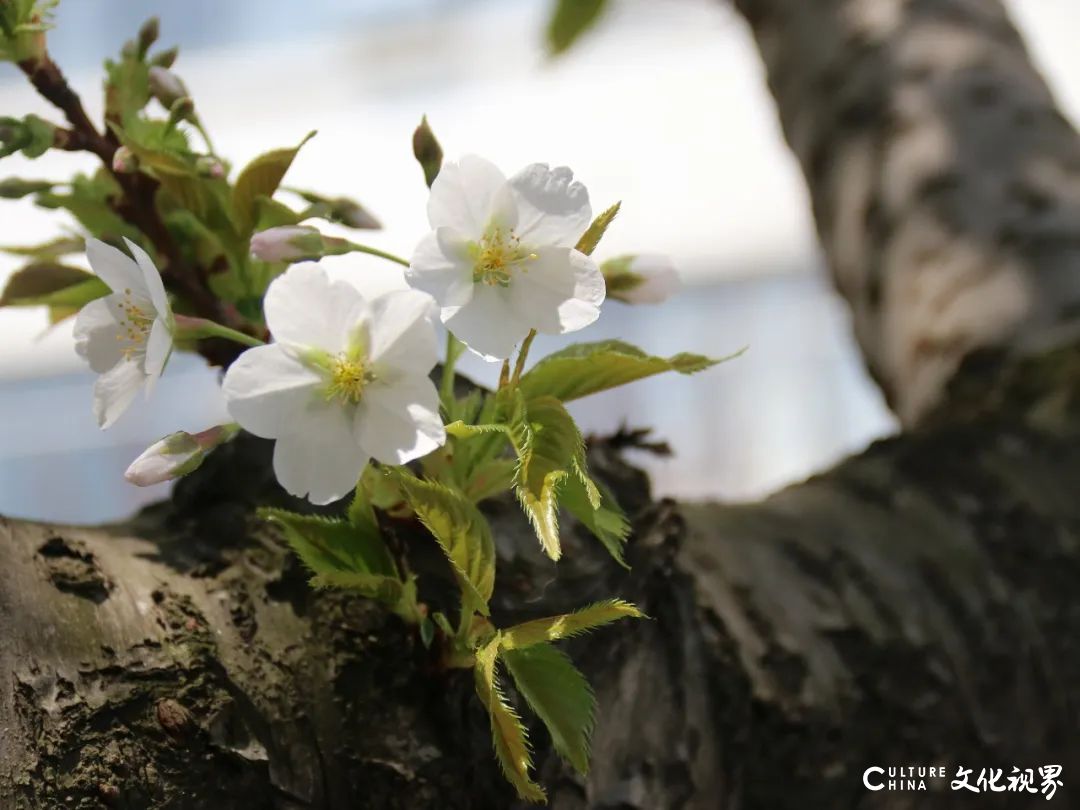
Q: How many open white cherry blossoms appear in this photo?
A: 3